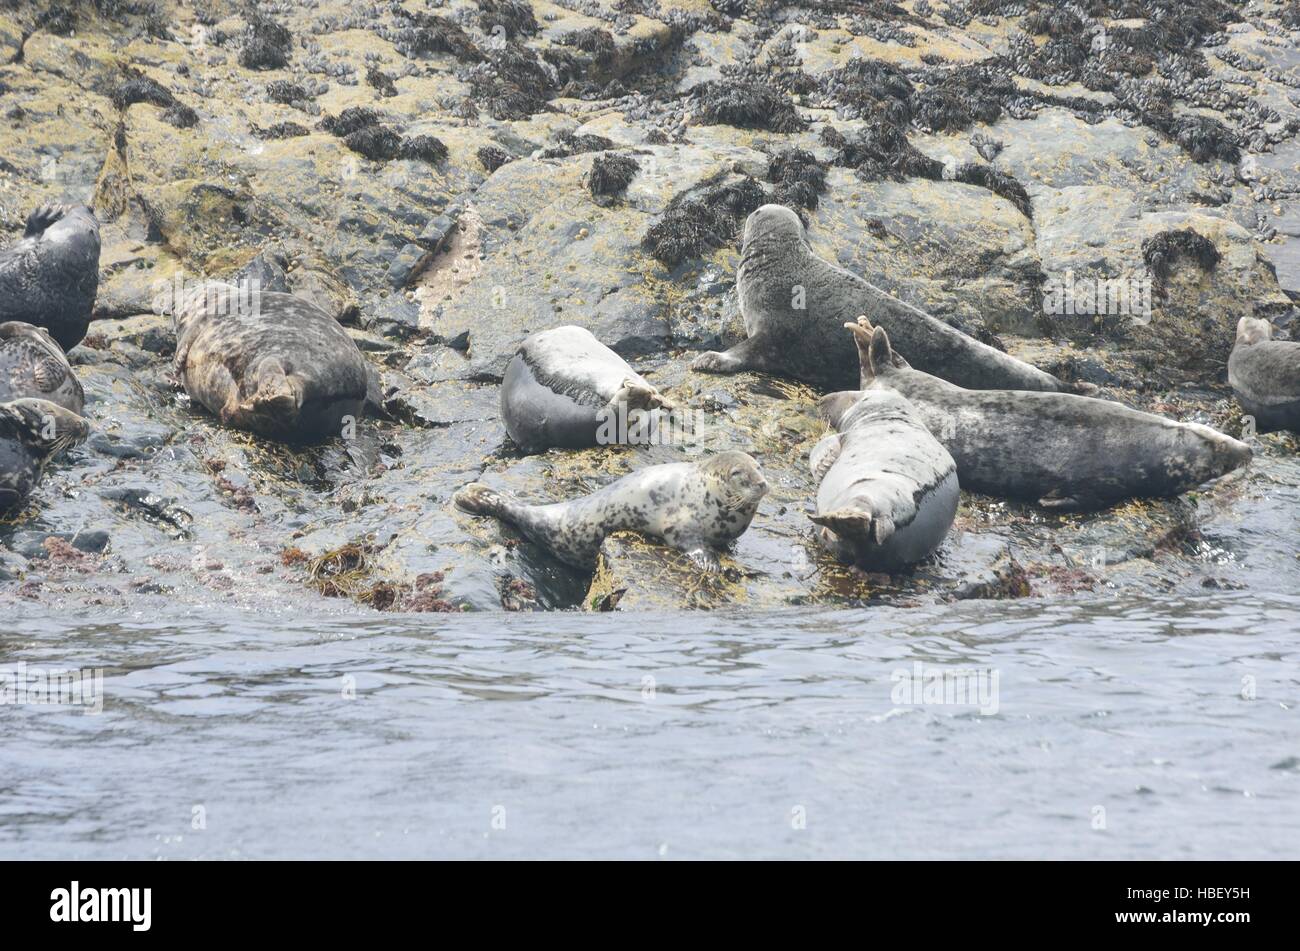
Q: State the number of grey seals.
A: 10